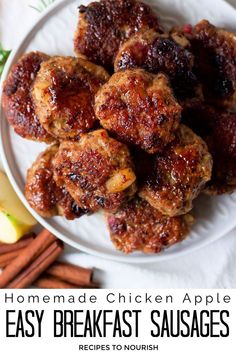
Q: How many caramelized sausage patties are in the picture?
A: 11